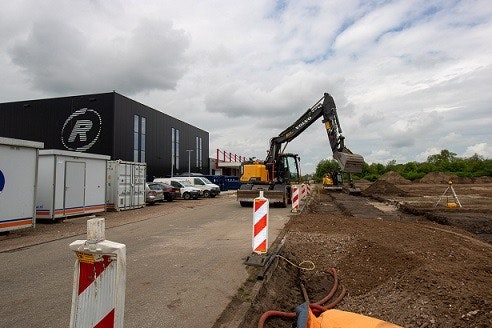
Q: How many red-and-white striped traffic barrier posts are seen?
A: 5